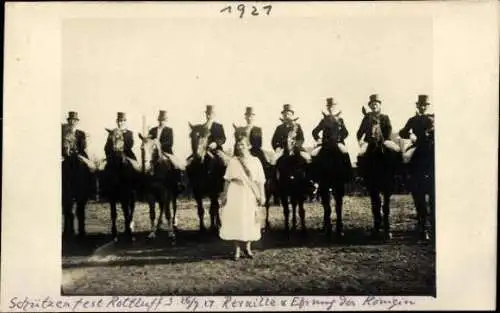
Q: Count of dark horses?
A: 9